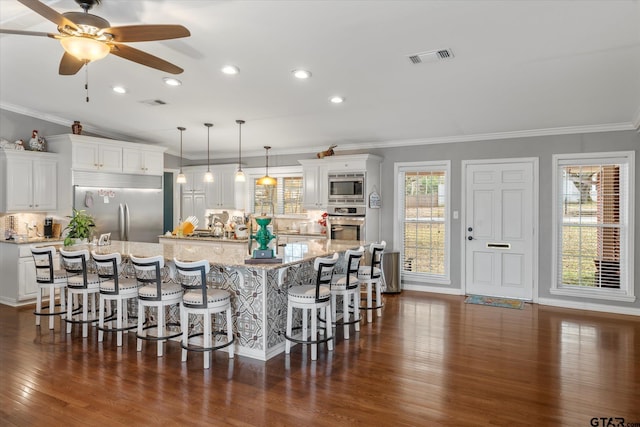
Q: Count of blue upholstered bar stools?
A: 0